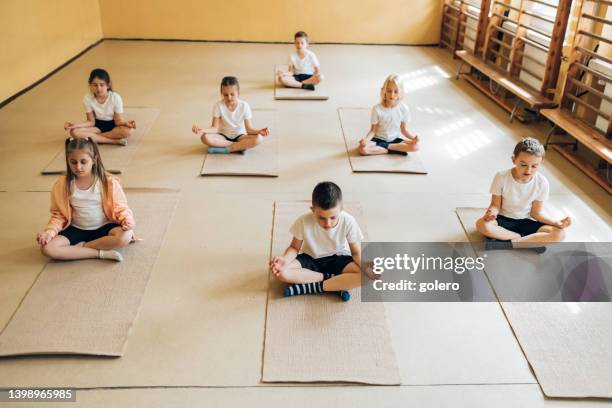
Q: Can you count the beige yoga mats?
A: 7